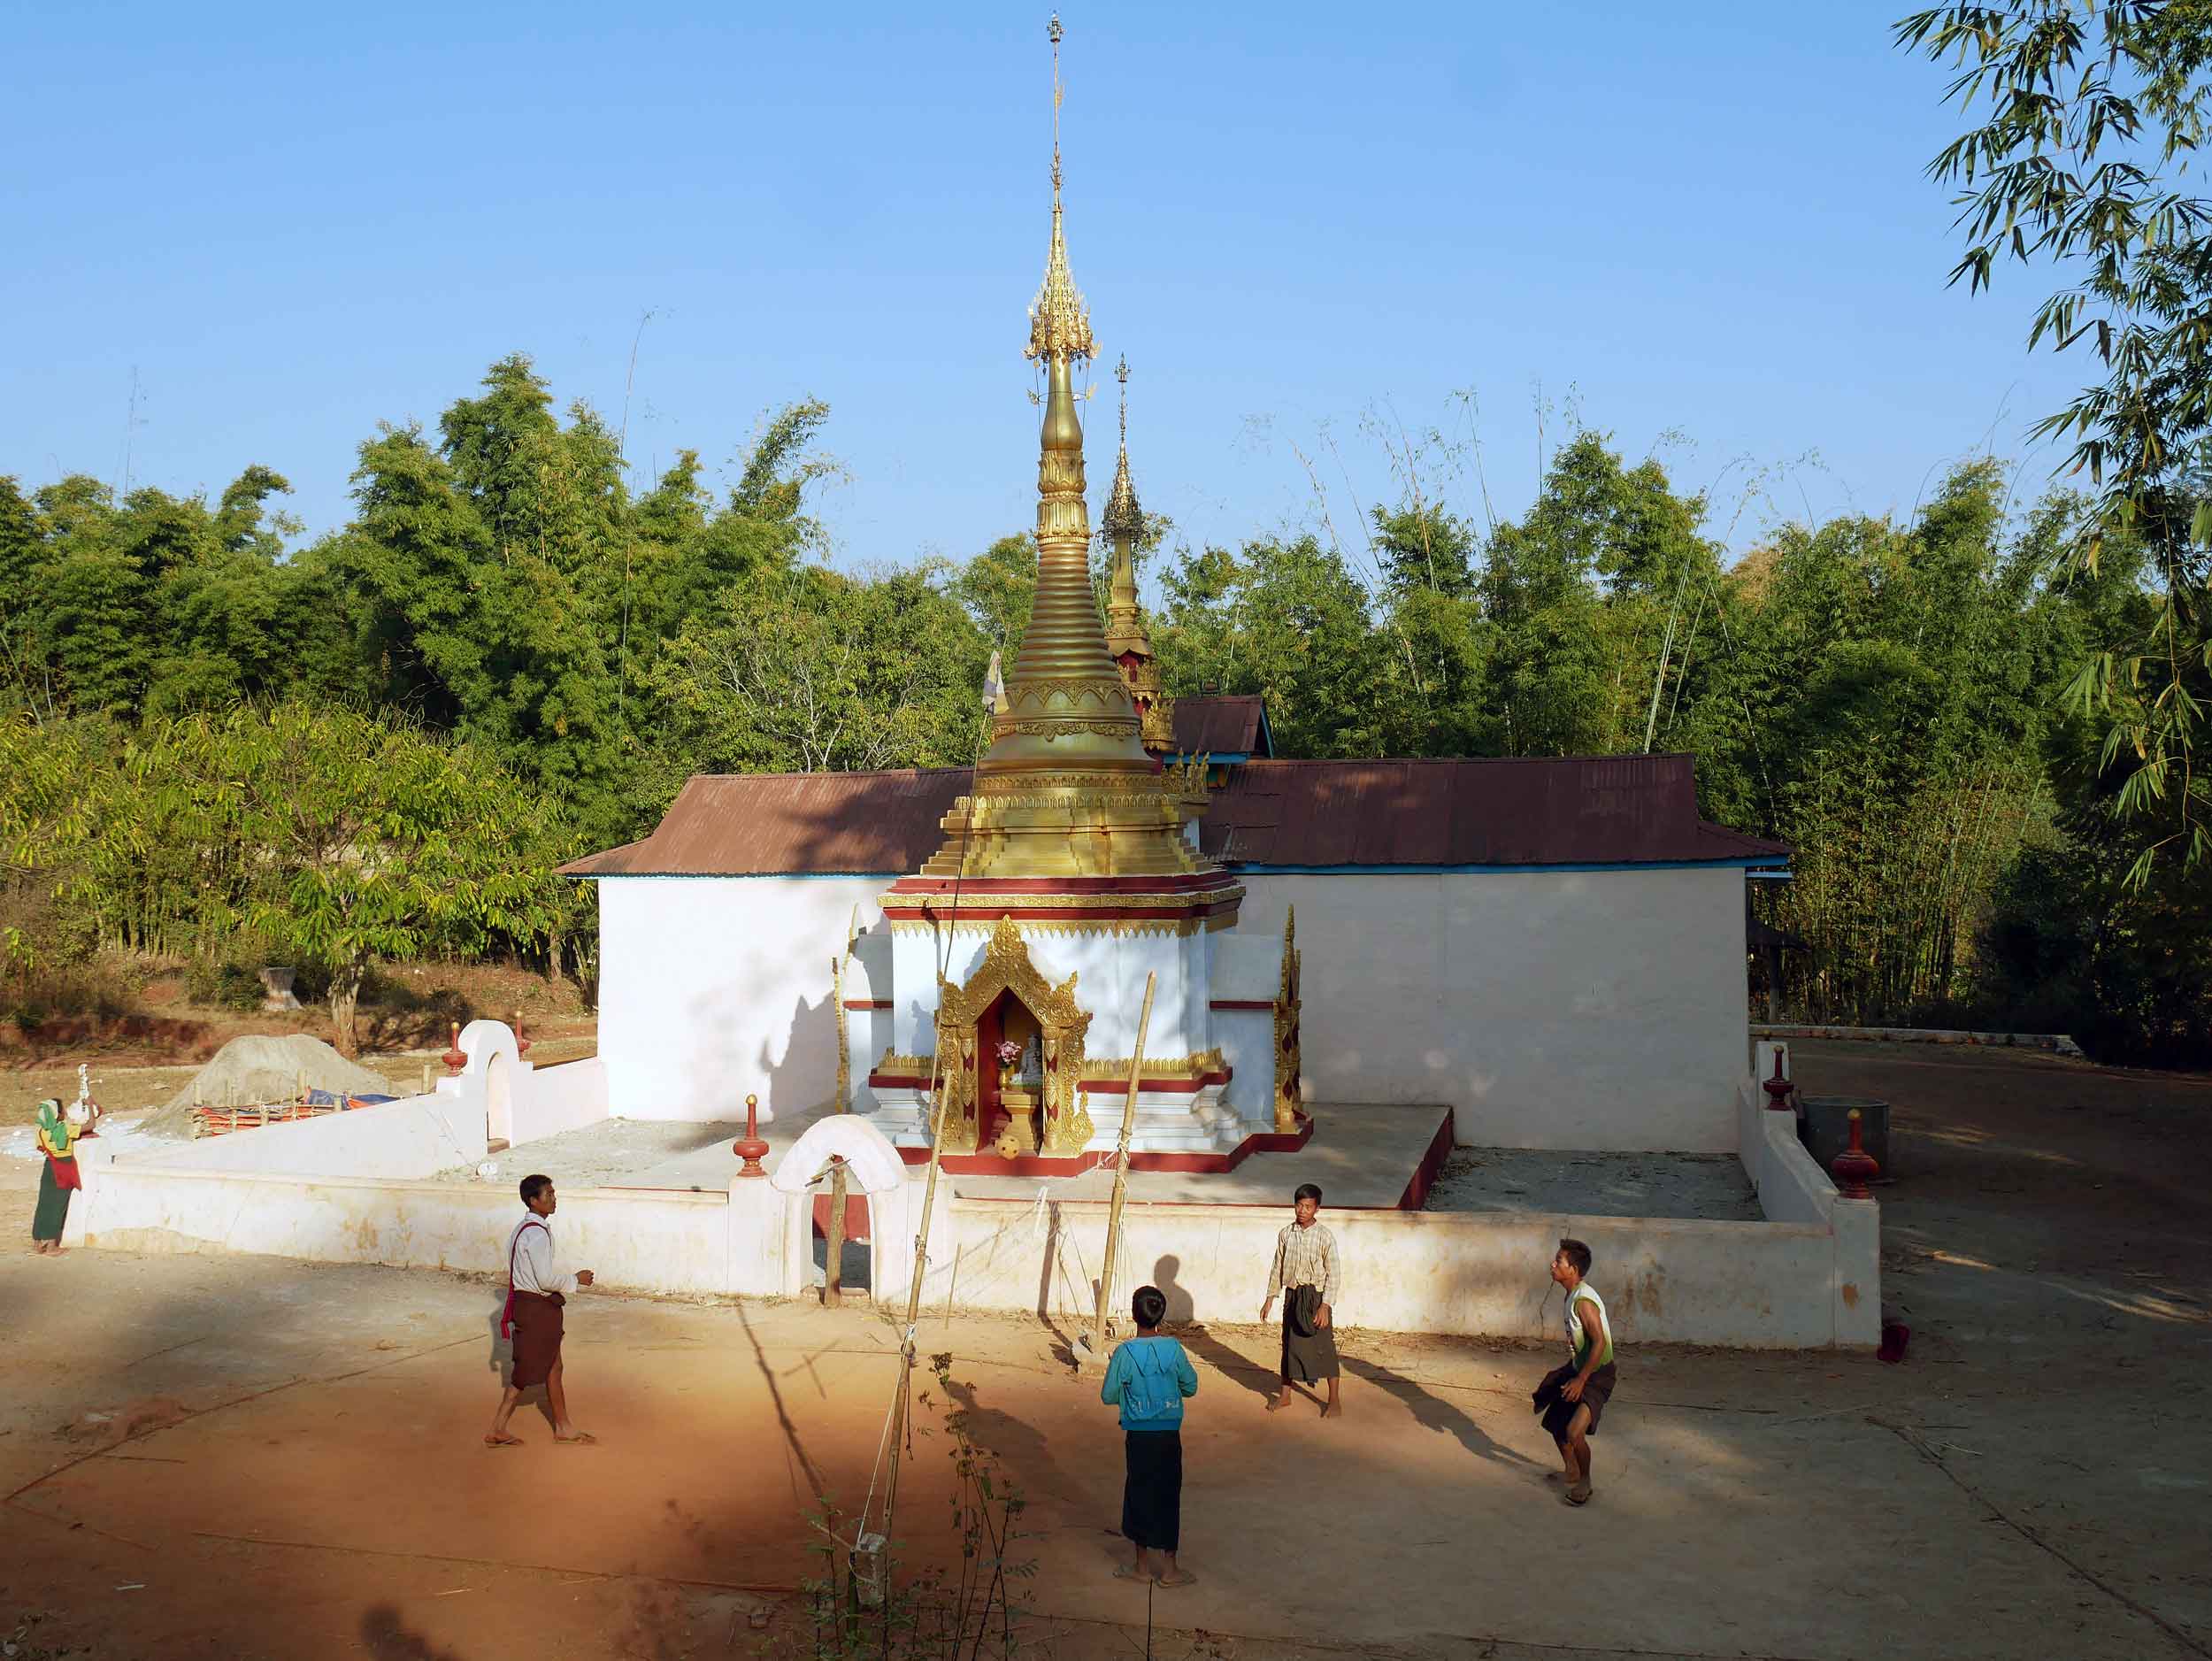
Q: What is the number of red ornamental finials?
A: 5